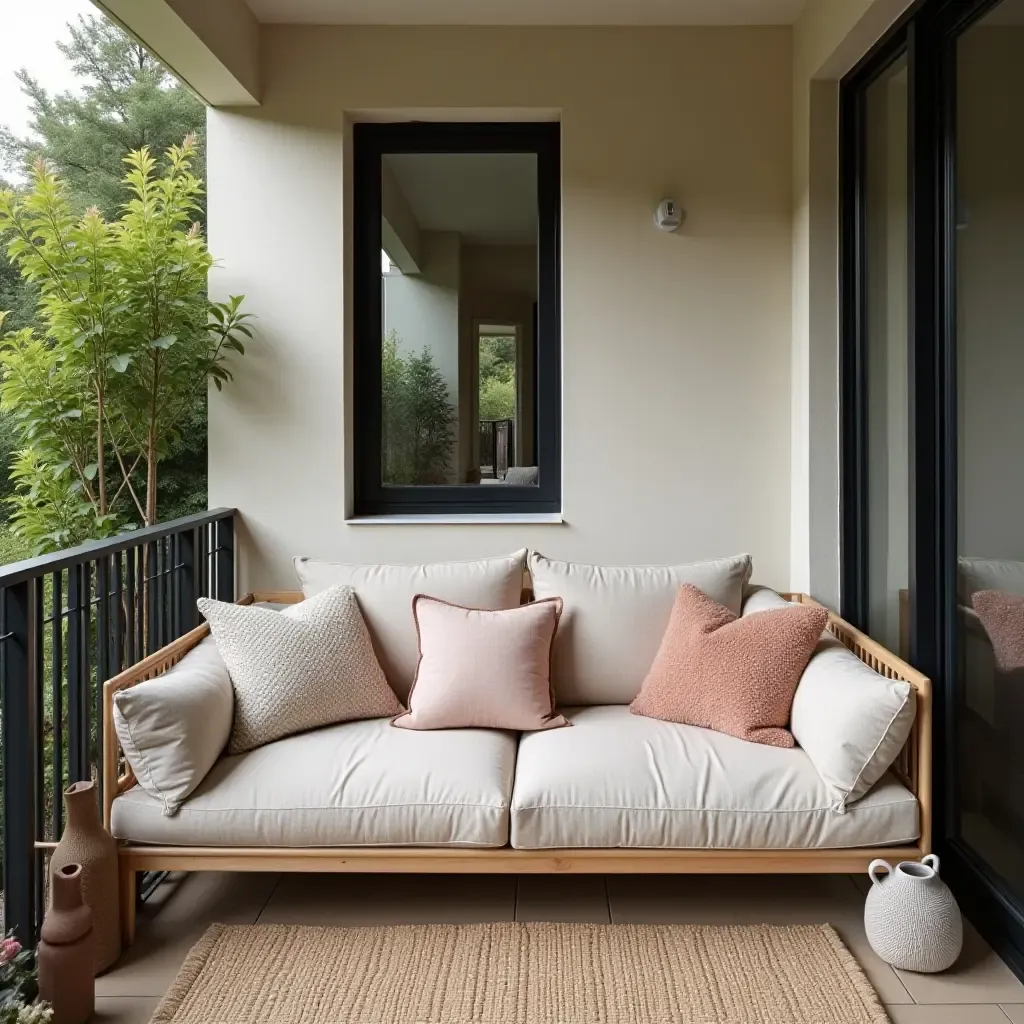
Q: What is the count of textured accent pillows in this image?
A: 2